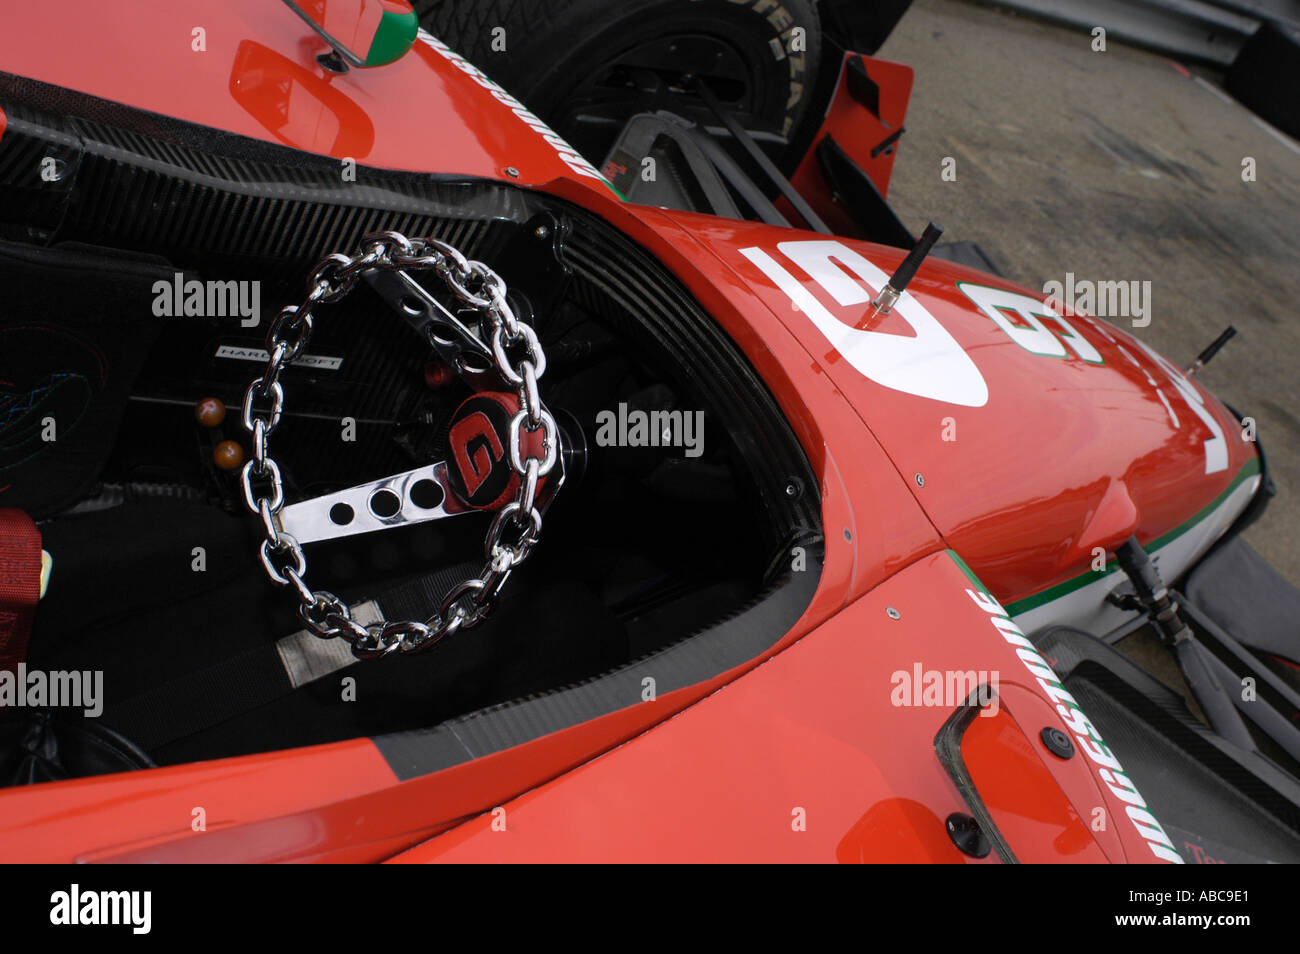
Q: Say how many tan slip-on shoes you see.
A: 0